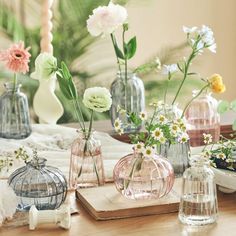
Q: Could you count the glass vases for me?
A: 8